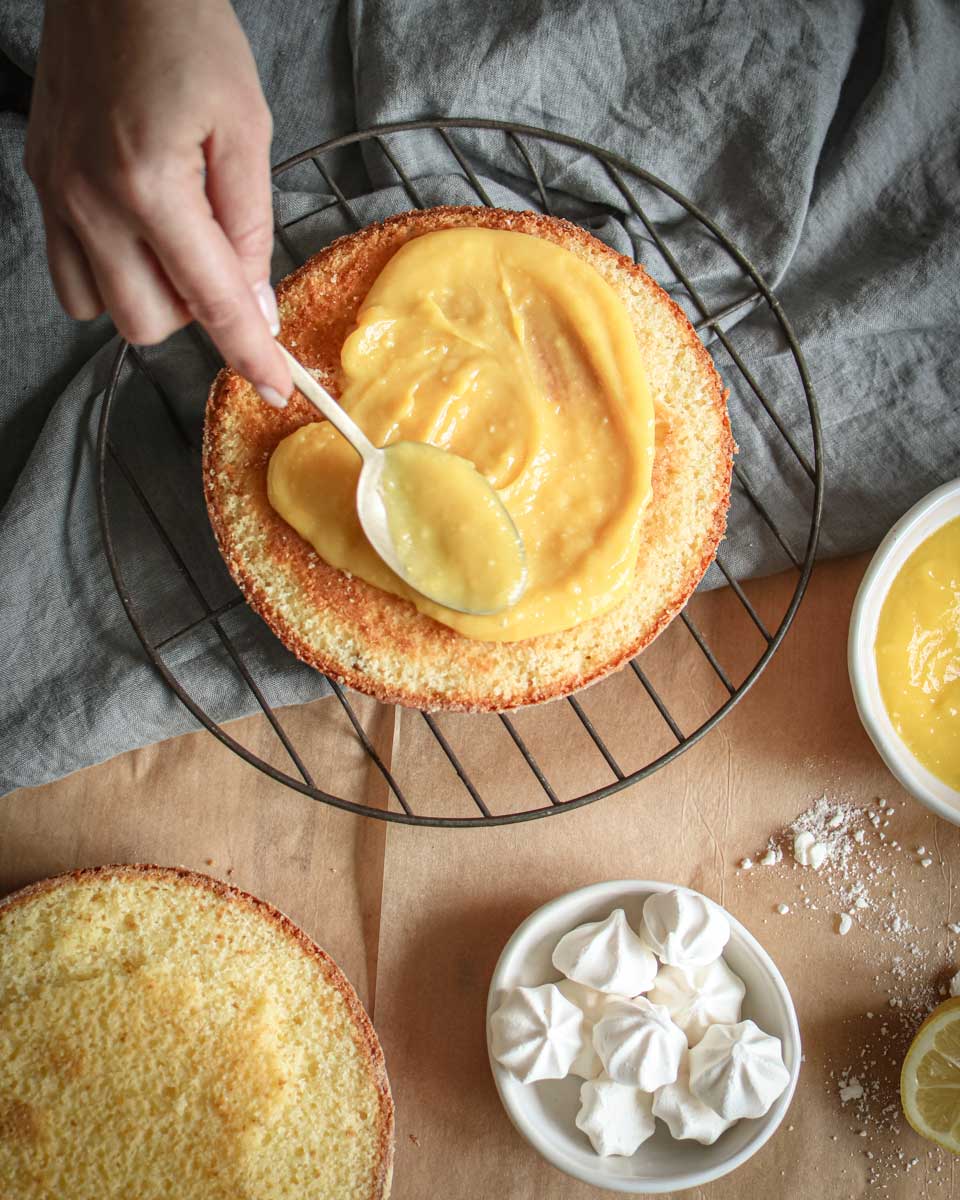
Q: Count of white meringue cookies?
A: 9